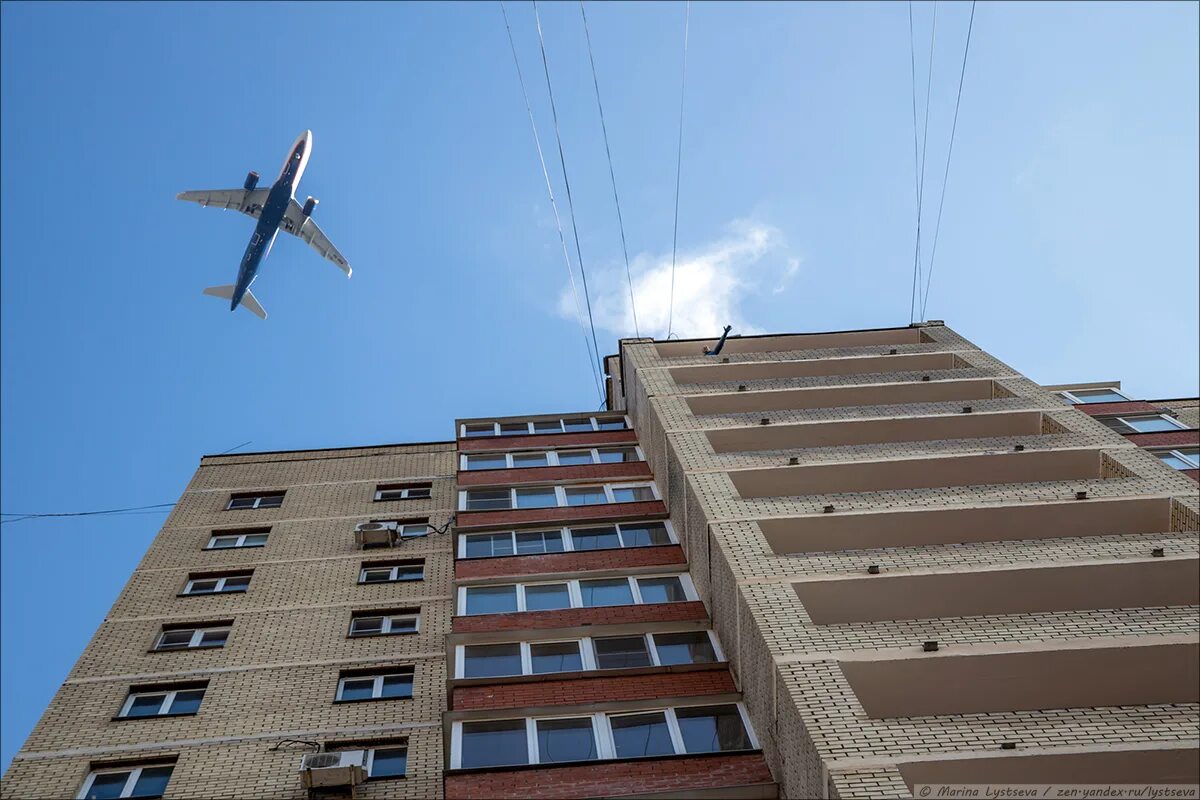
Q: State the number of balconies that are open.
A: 9